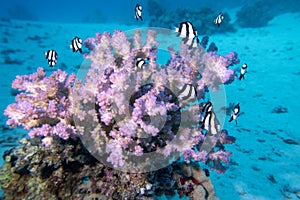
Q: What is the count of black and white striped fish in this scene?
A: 11